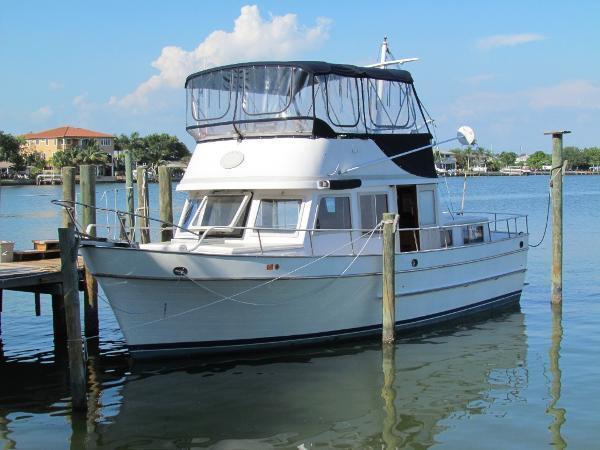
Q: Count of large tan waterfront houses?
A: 1